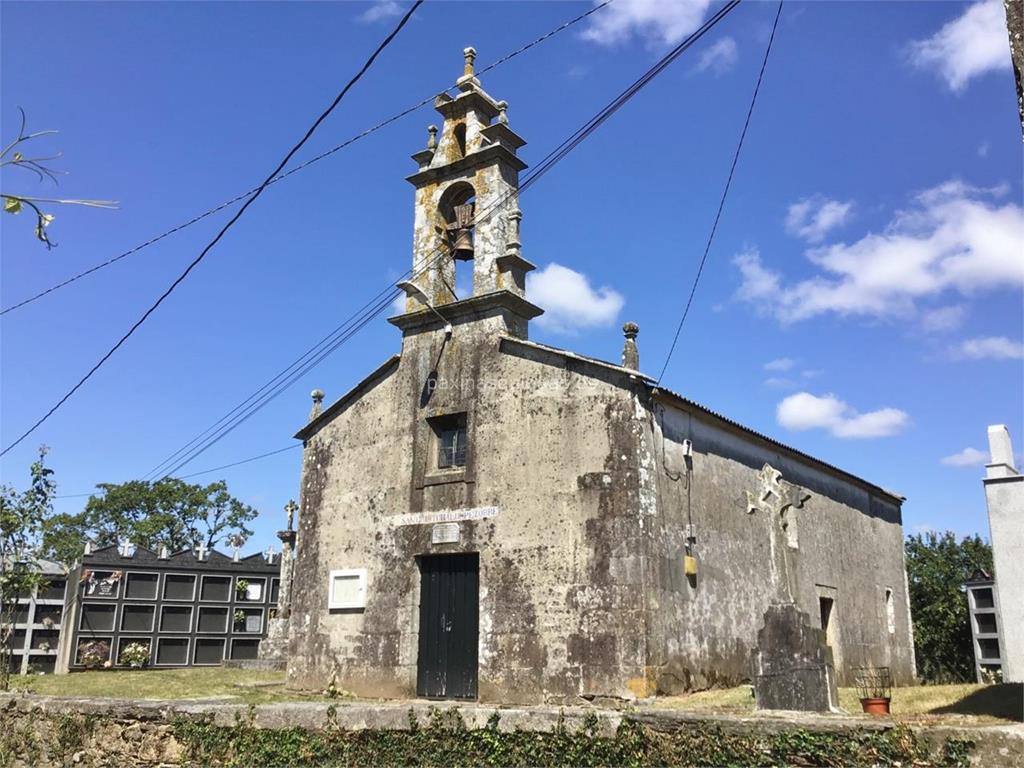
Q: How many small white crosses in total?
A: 3